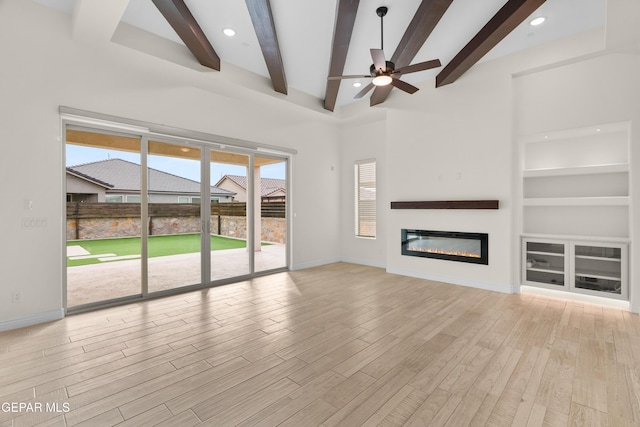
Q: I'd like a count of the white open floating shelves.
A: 2